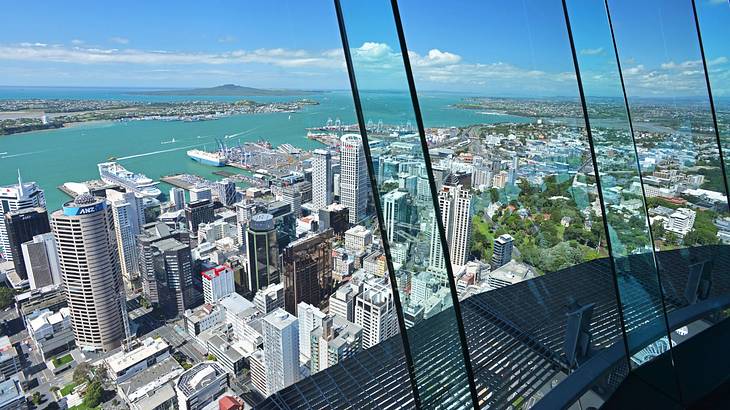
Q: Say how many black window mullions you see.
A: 5